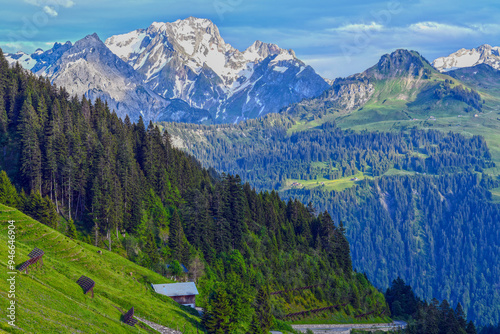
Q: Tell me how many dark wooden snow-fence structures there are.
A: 3